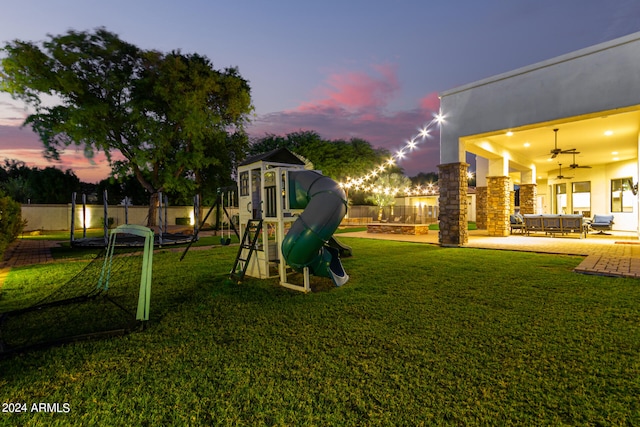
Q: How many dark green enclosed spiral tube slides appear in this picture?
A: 1